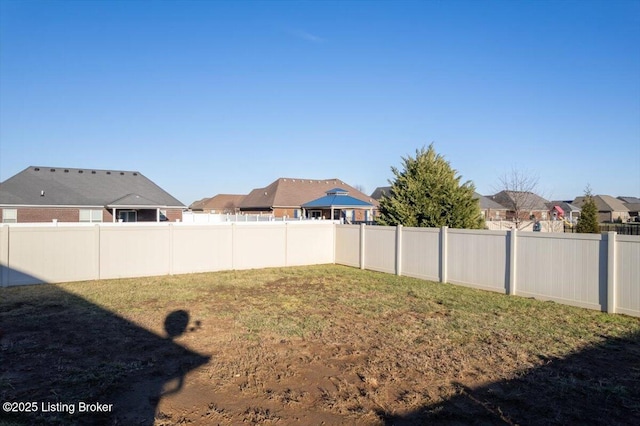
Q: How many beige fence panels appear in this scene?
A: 11